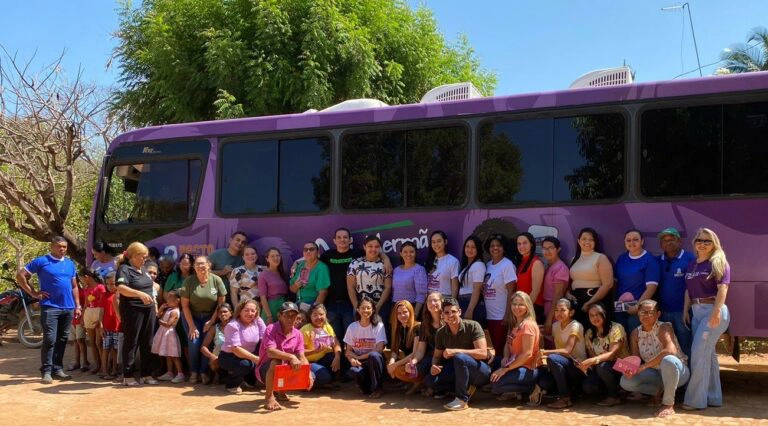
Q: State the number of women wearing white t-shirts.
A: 4